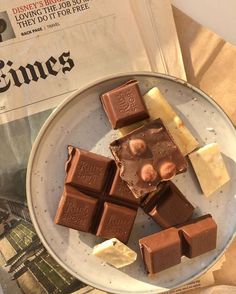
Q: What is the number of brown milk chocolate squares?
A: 8